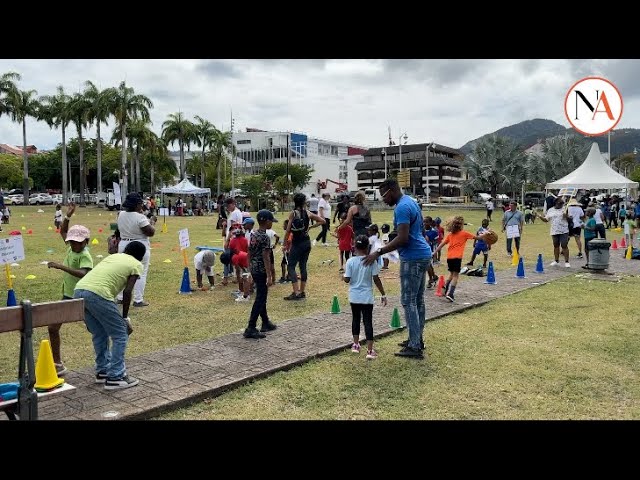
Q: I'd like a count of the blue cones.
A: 5